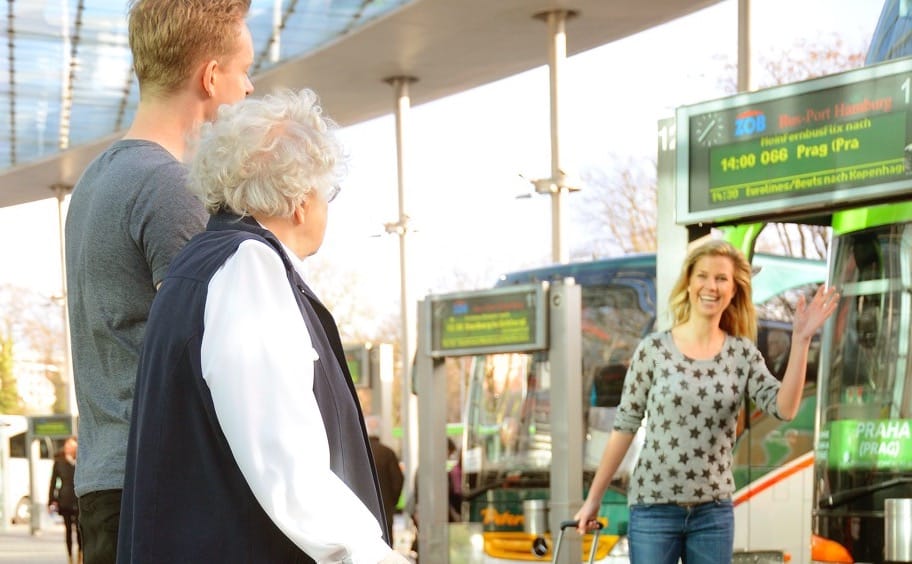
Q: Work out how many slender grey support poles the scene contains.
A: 4